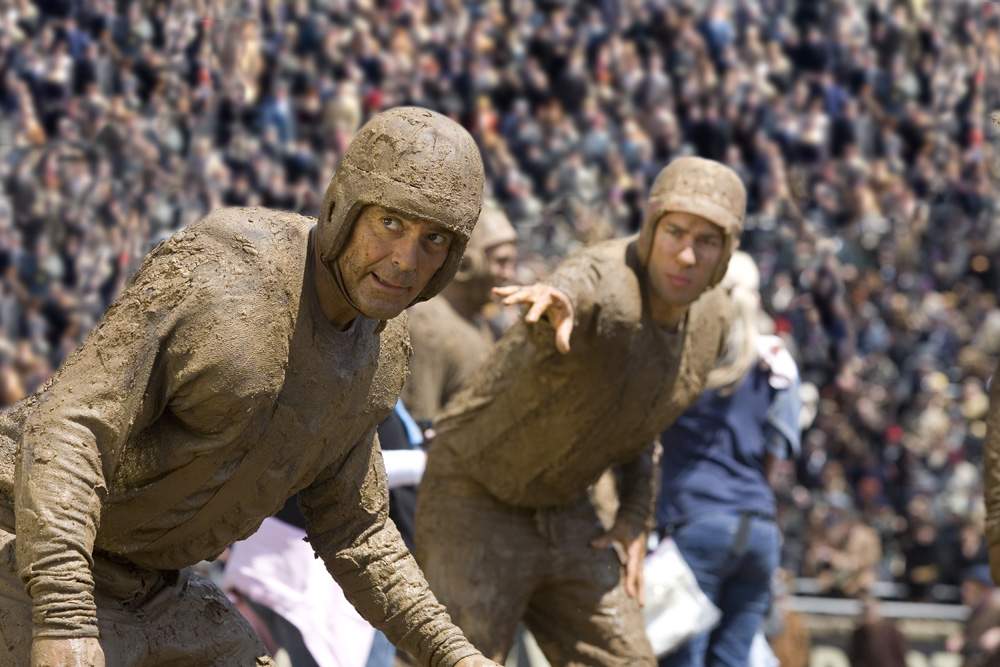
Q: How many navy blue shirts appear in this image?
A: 1